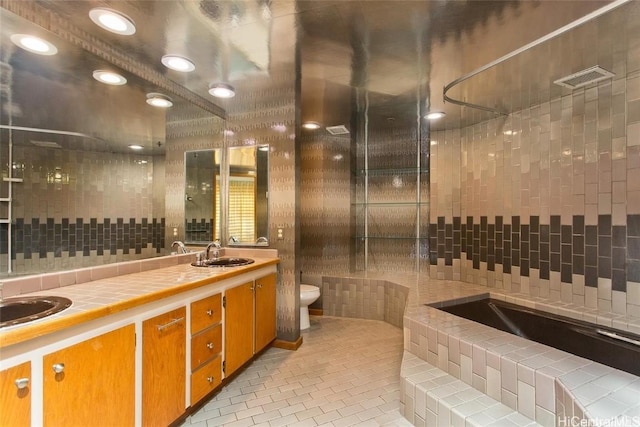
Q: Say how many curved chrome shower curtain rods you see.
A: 1